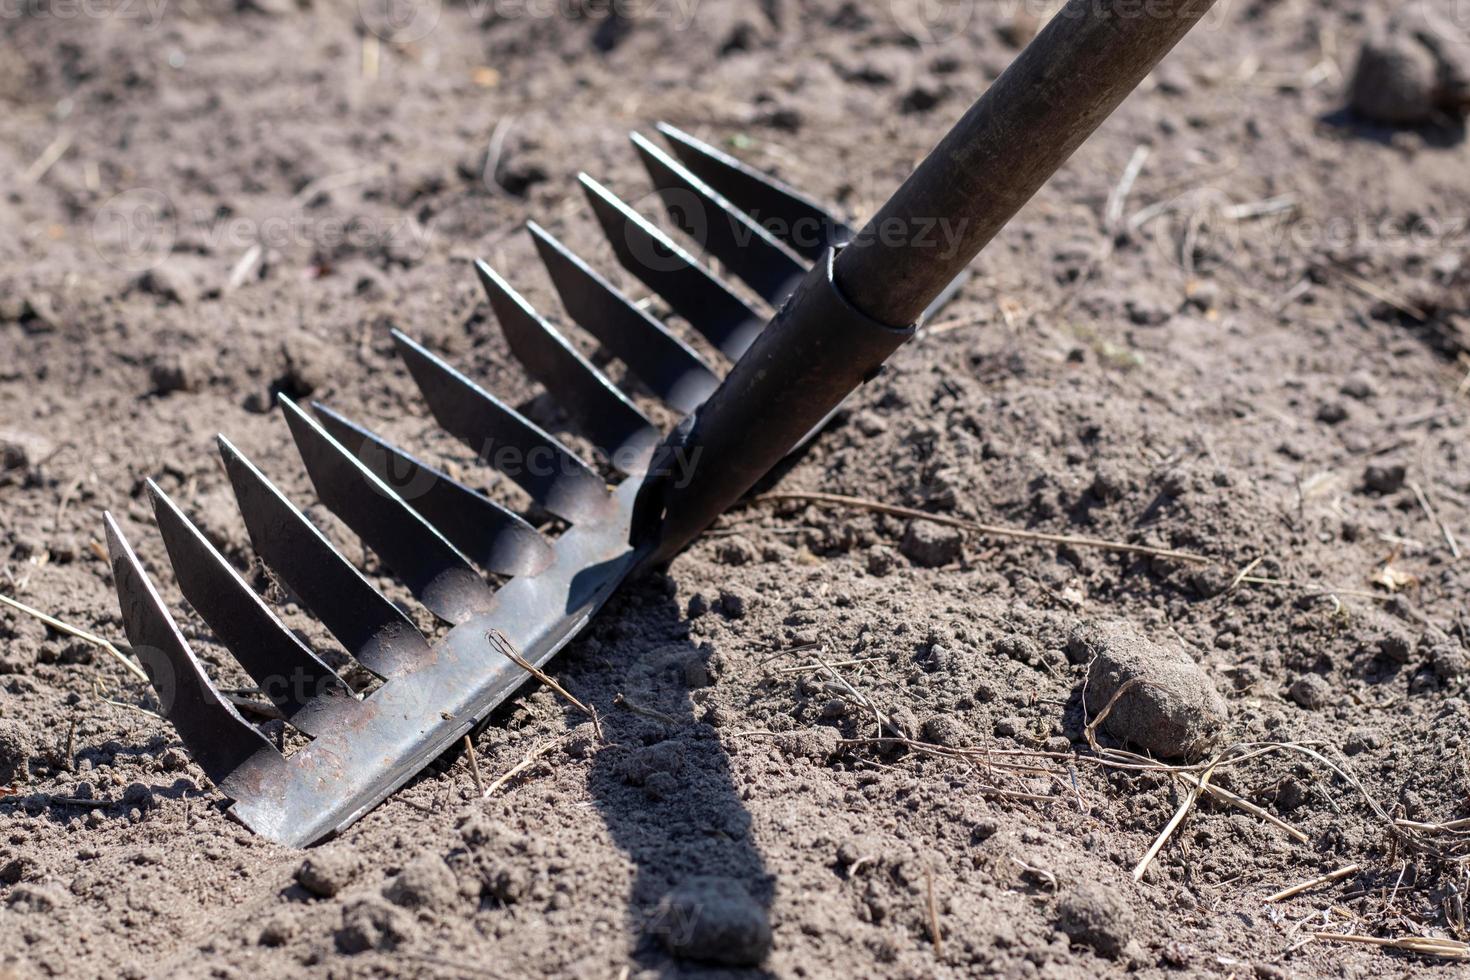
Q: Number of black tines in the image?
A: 11